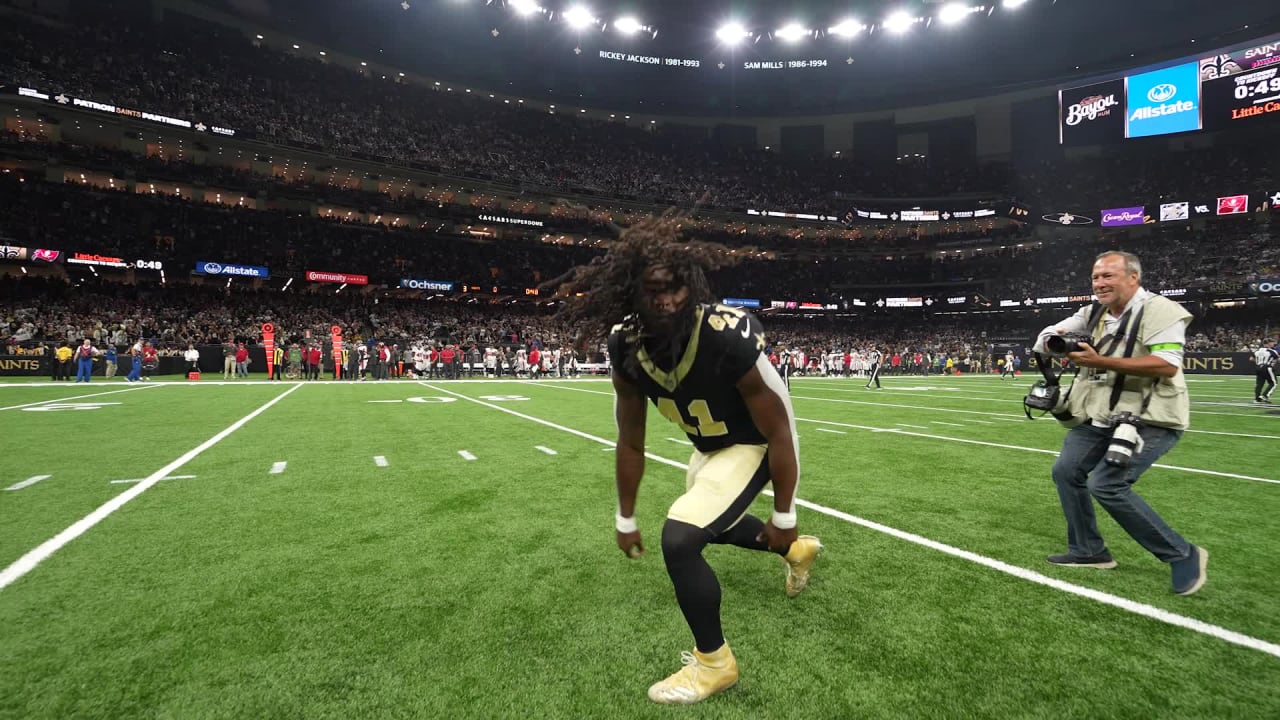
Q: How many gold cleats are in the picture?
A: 2